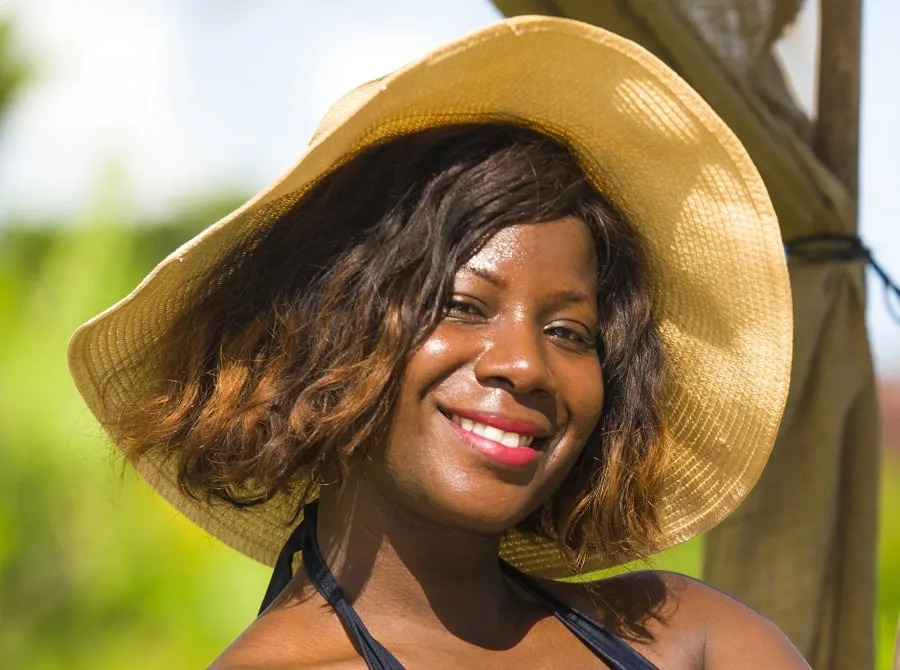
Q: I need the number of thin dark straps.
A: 2